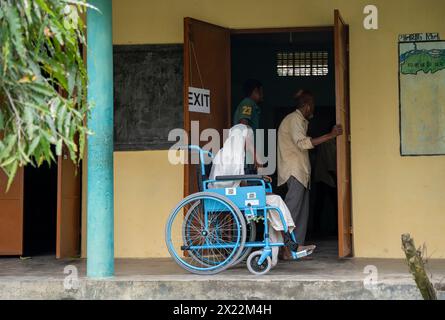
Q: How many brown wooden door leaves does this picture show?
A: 4